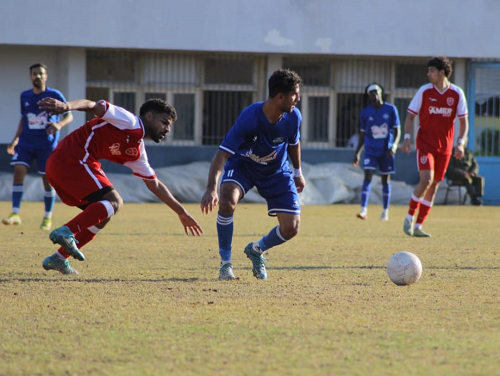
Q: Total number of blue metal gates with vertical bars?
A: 1